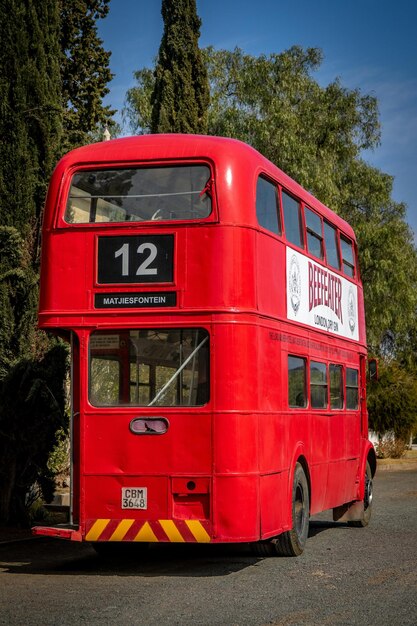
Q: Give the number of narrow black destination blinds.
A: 1